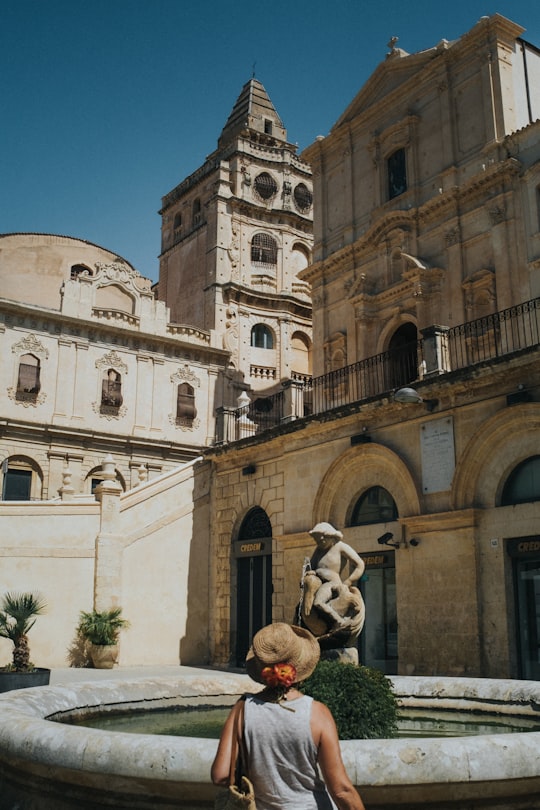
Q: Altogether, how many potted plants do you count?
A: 2